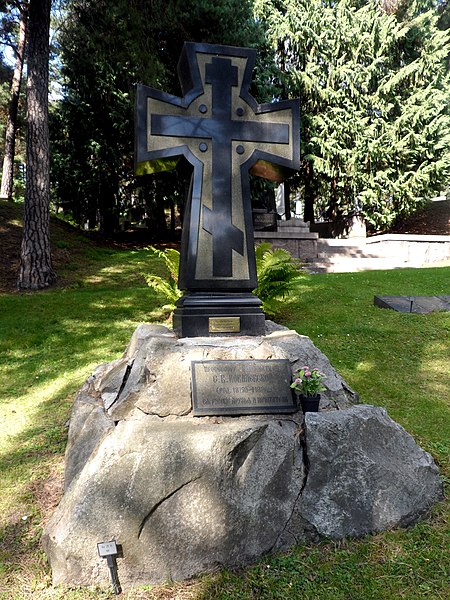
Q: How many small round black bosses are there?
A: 4